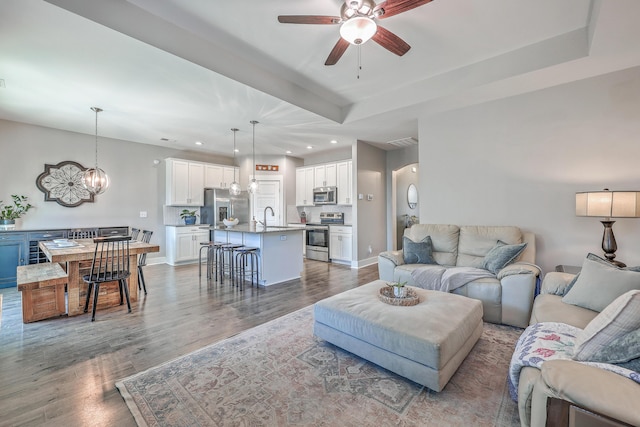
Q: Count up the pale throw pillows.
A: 2